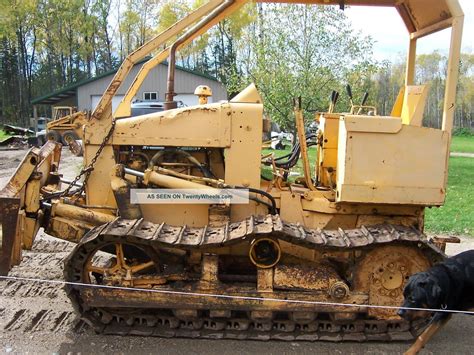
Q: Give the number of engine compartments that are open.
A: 1